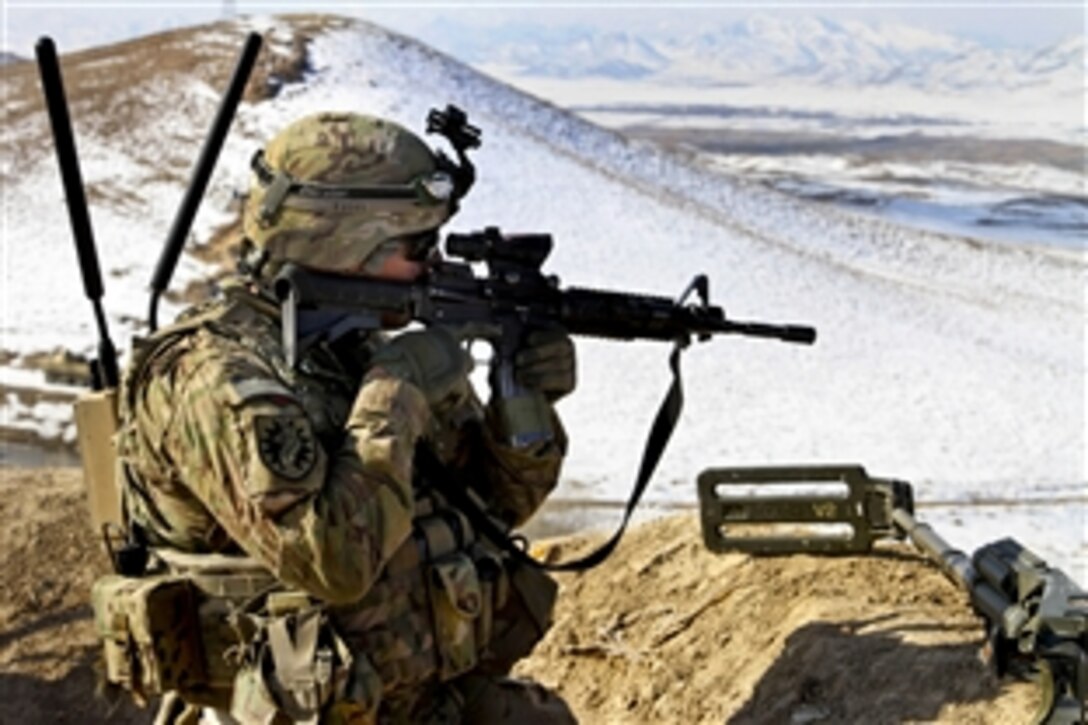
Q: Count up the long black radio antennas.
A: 2